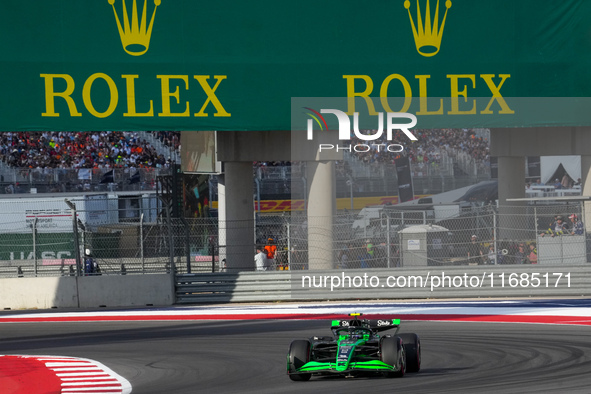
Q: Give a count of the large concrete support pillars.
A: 4